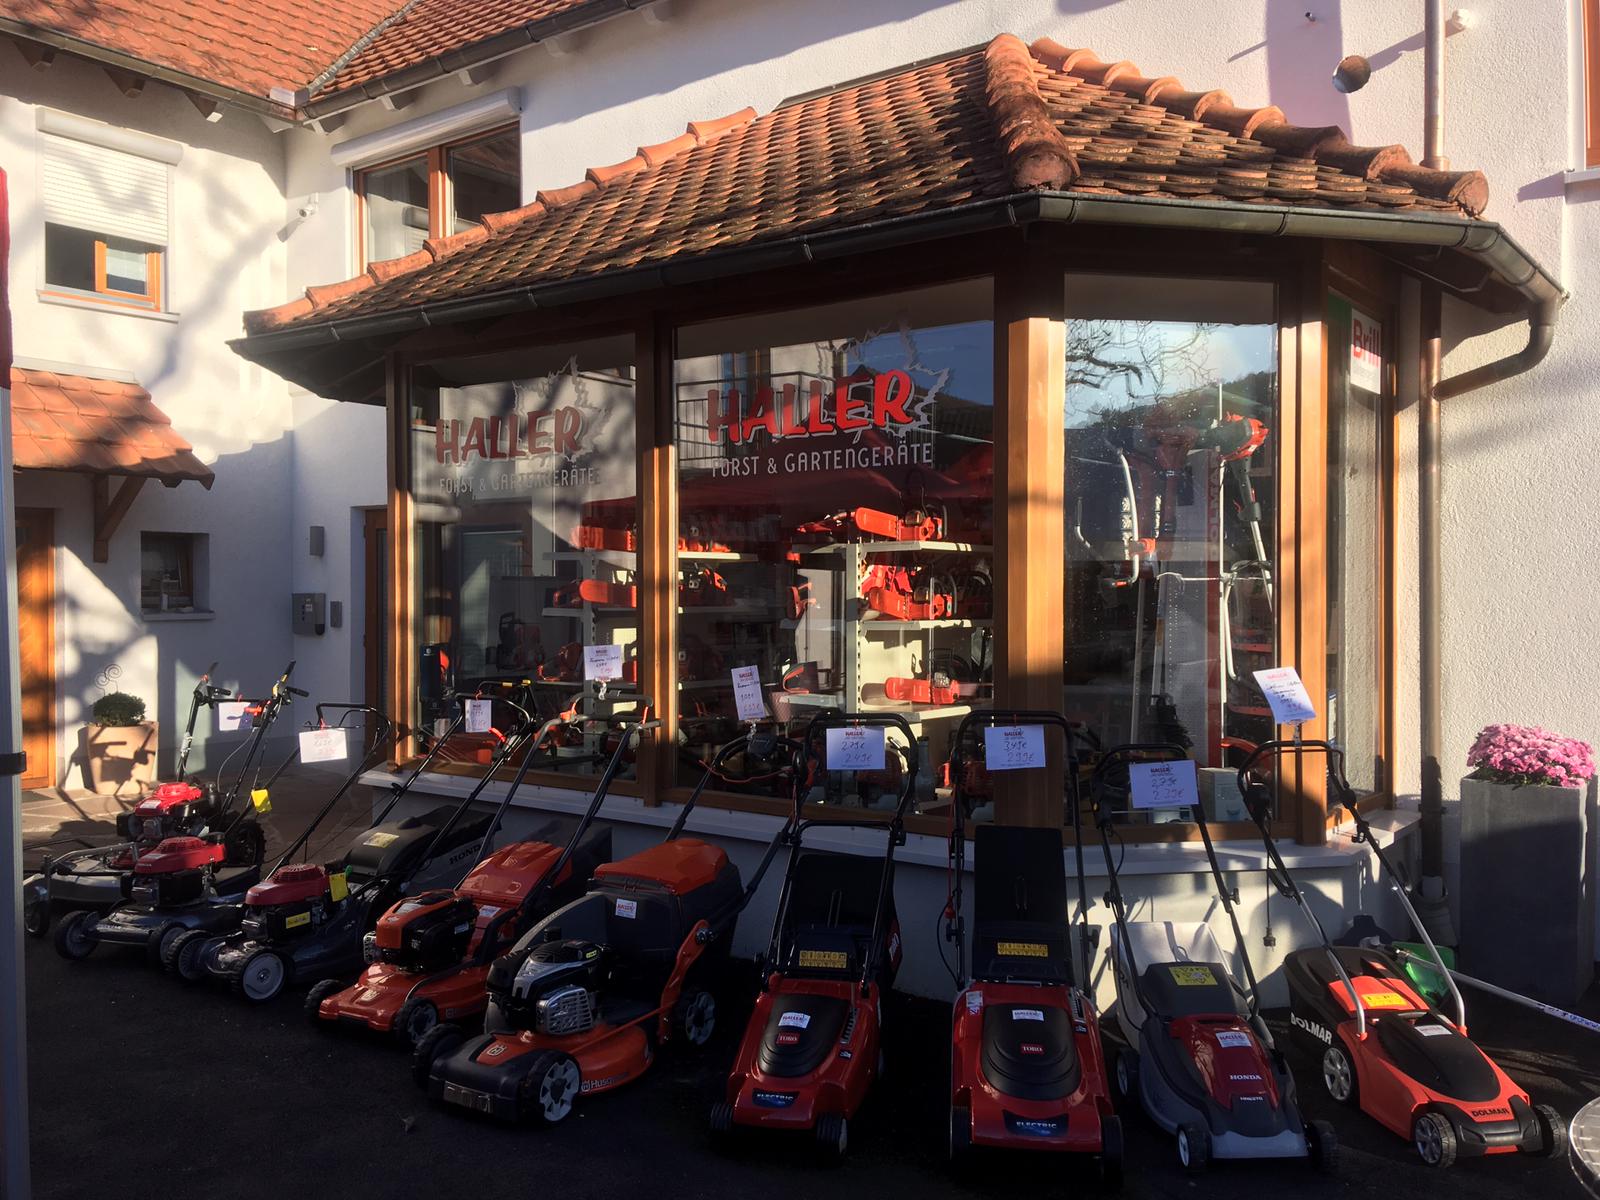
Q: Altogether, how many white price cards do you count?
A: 9